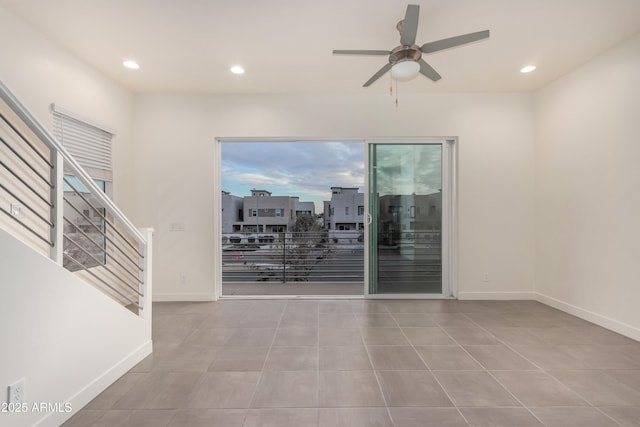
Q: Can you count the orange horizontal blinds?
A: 0